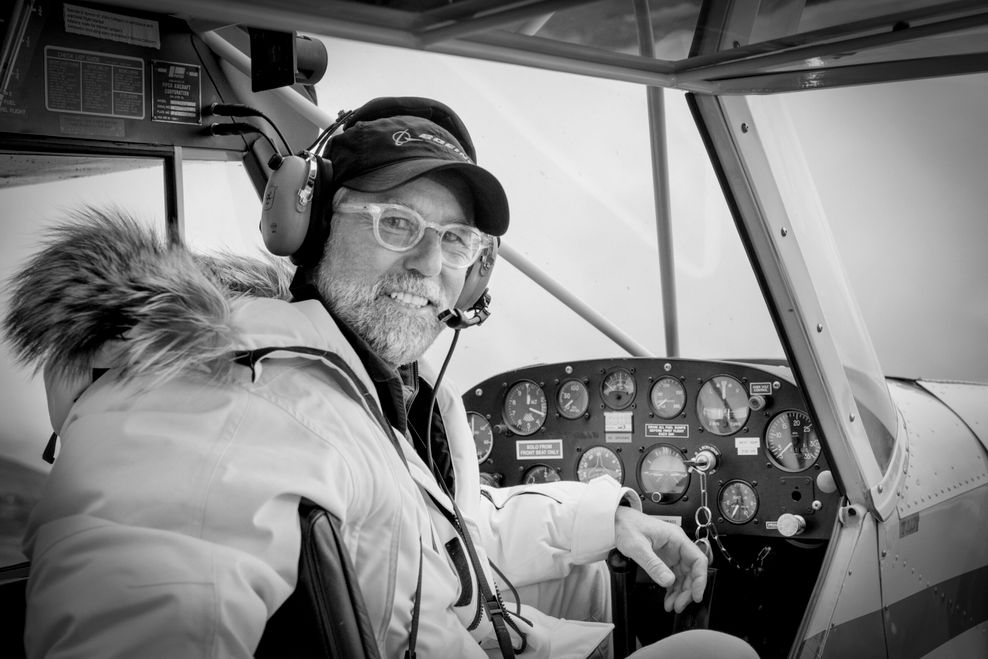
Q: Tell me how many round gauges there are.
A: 11